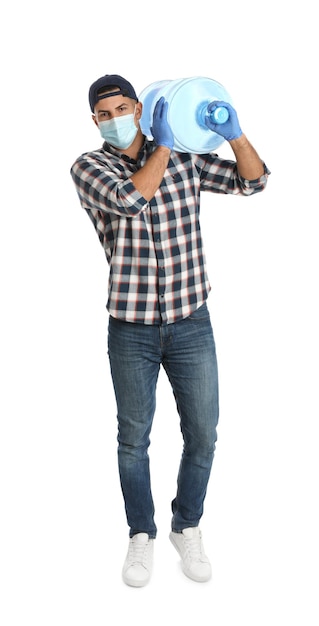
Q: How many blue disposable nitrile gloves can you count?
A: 2